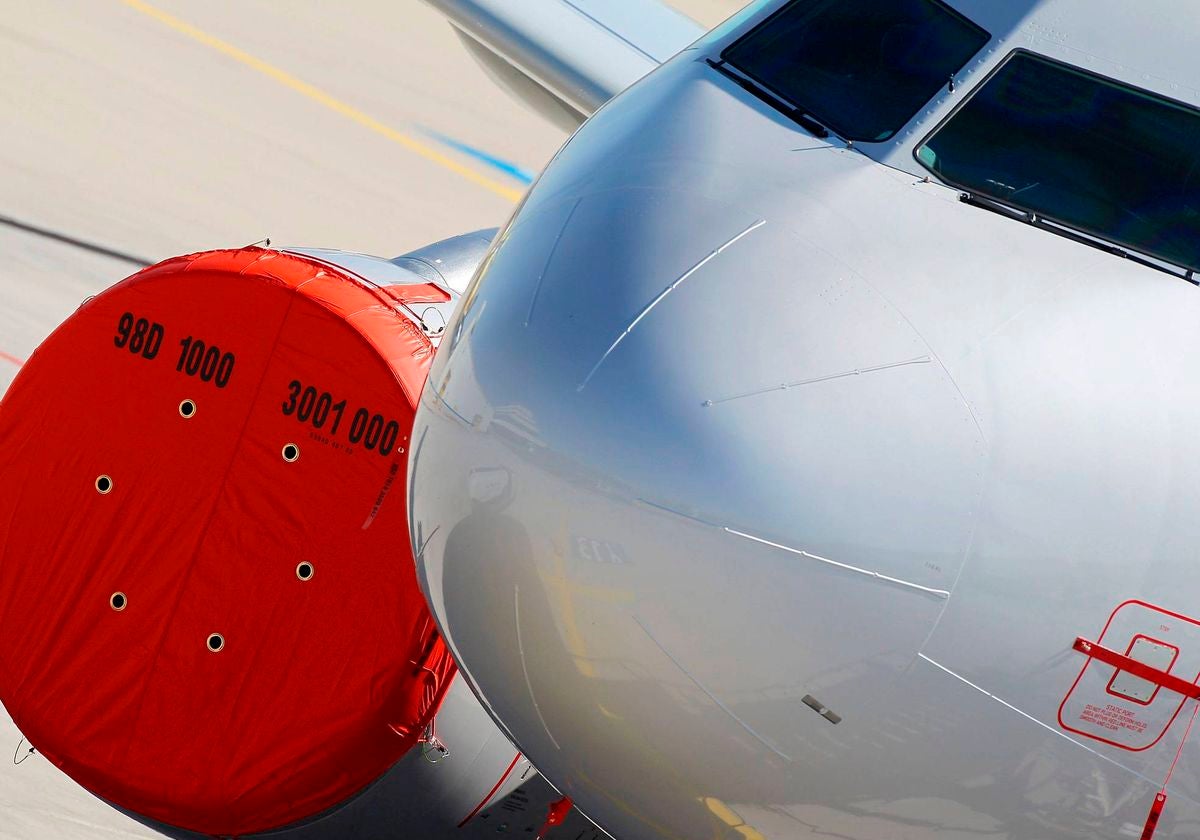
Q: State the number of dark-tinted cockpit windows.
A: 2